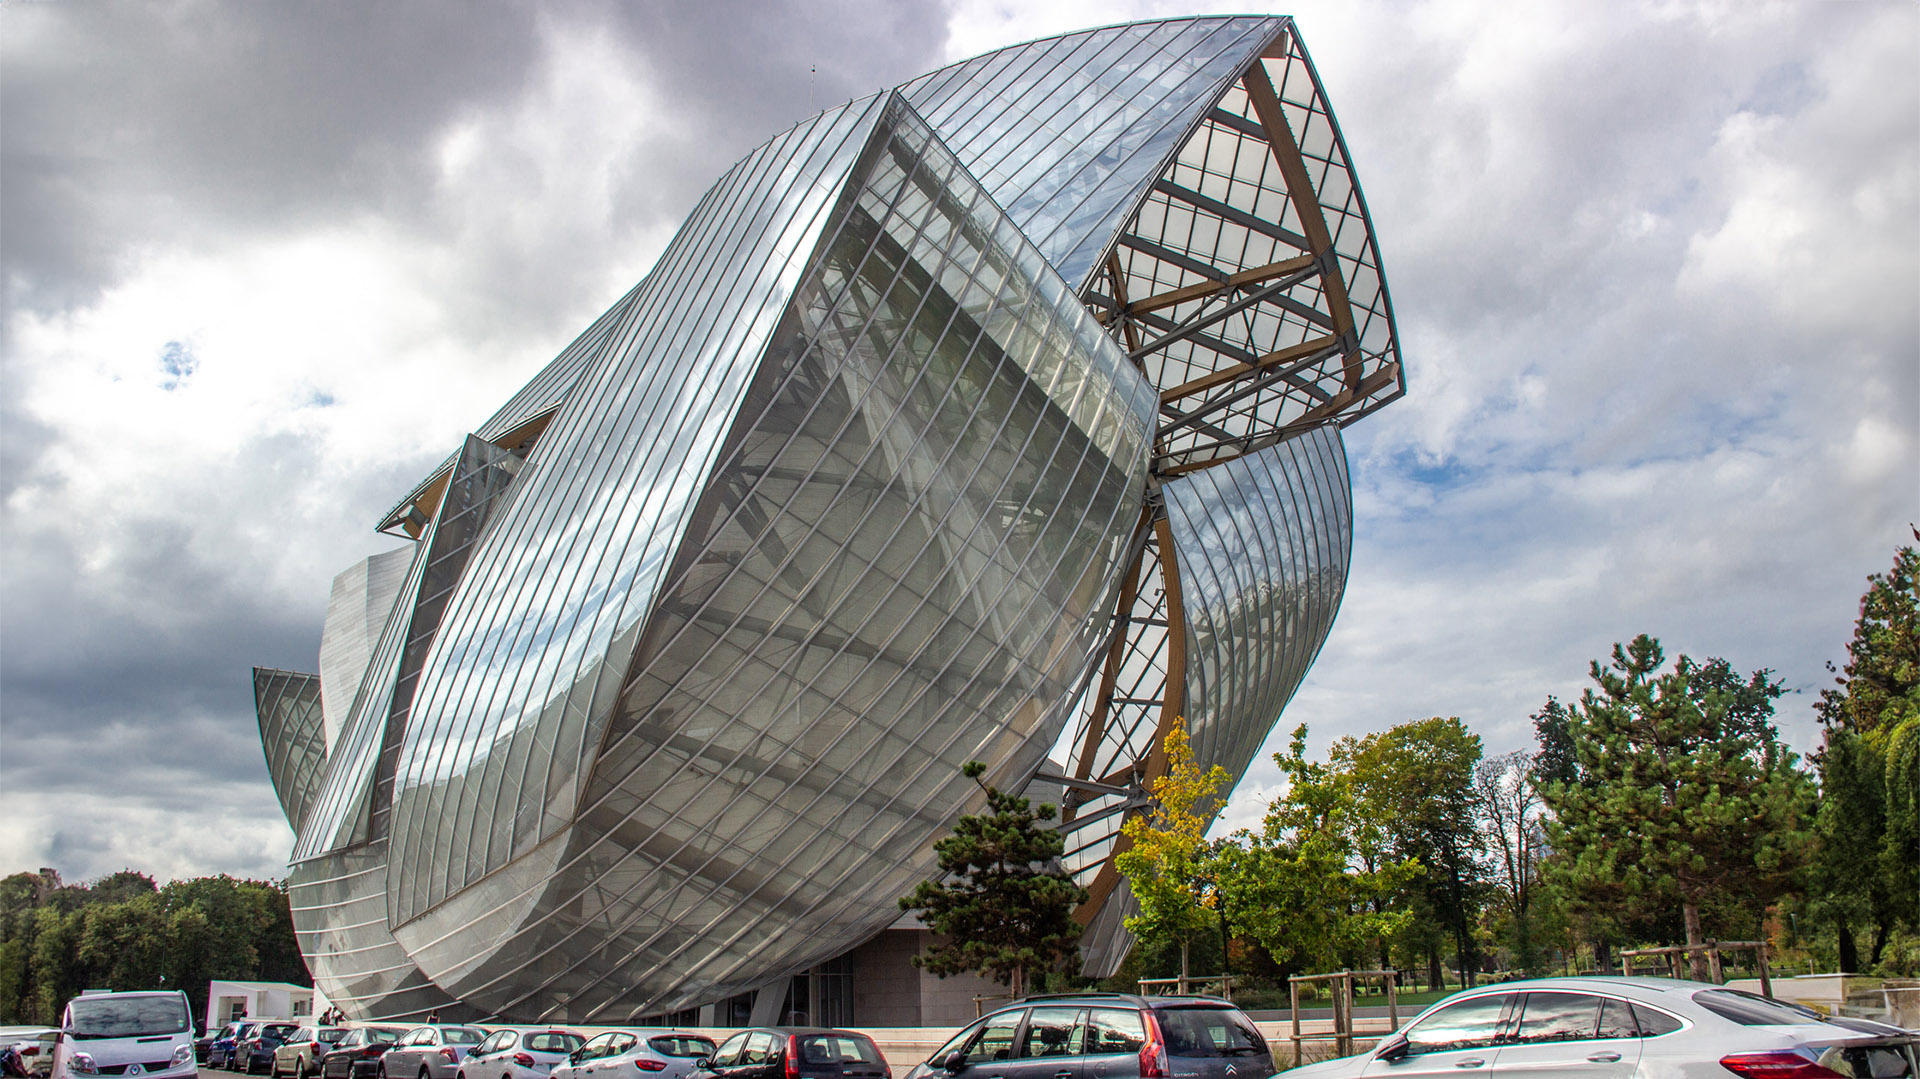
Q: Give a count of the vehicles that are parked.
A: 13